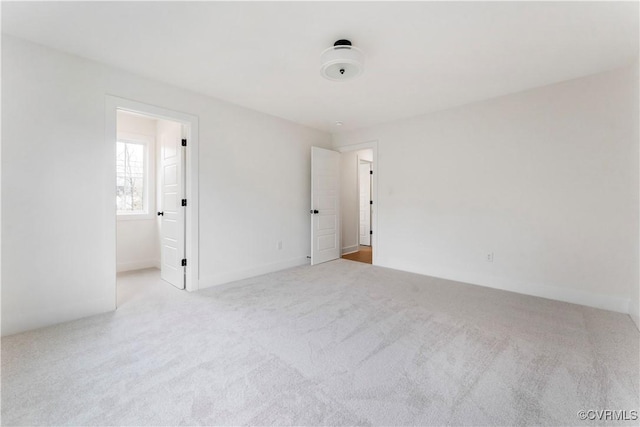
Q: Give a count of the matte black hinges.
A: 6